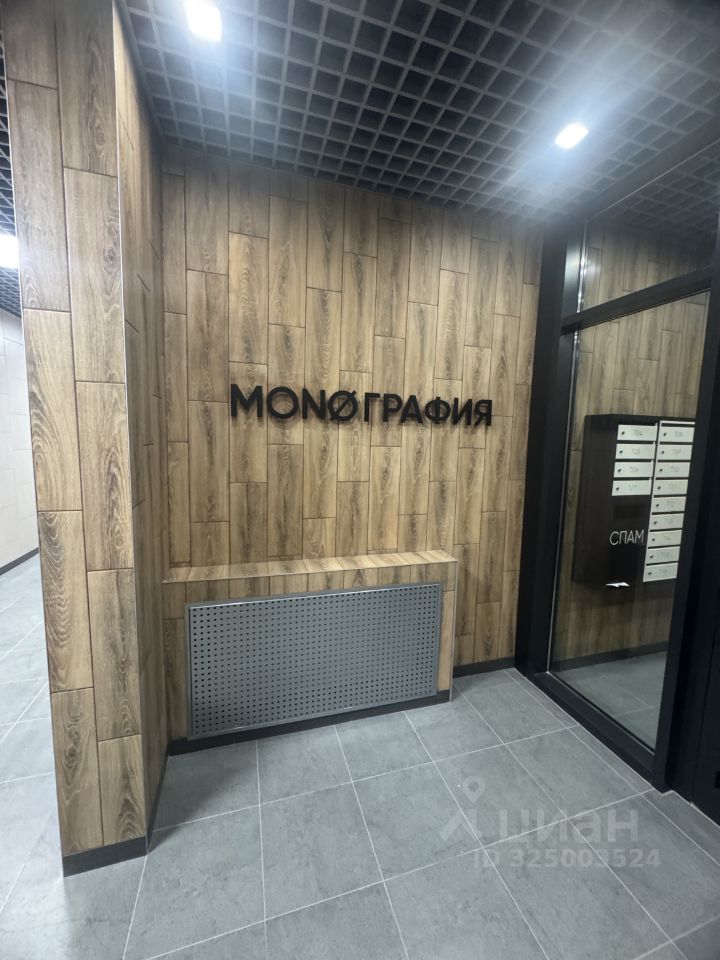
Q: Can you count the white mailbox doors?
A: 13